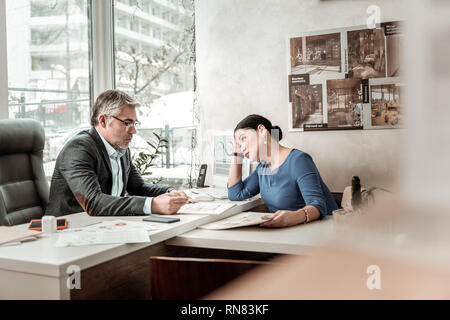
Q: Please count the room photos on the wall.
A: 6